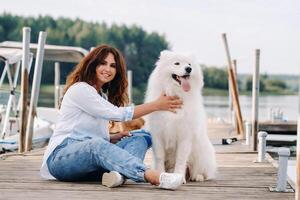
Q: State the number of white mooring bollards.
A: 3